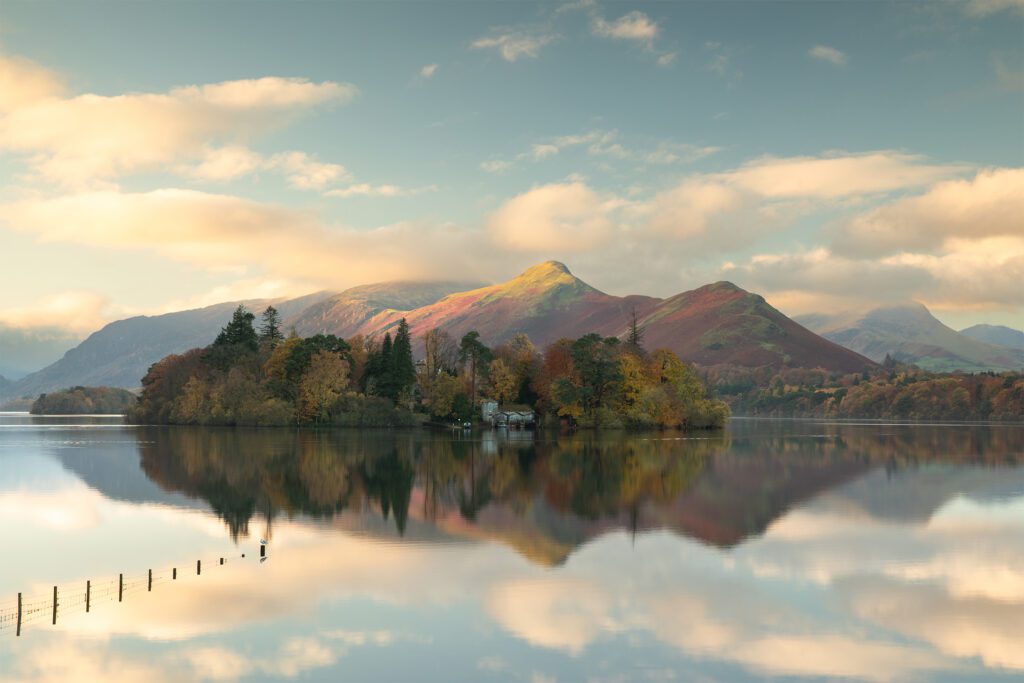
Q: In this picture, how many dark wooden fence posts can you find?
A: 10